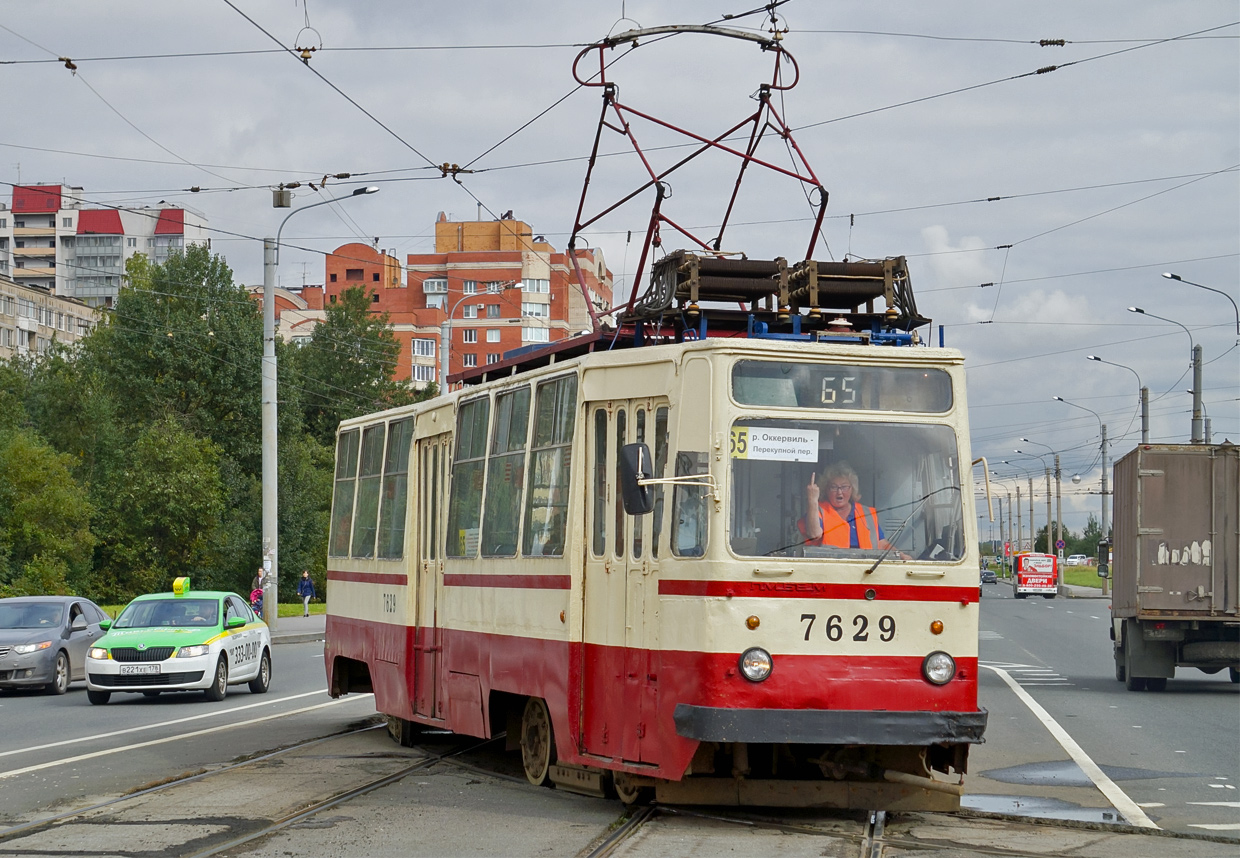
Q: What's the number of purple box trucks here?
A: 0